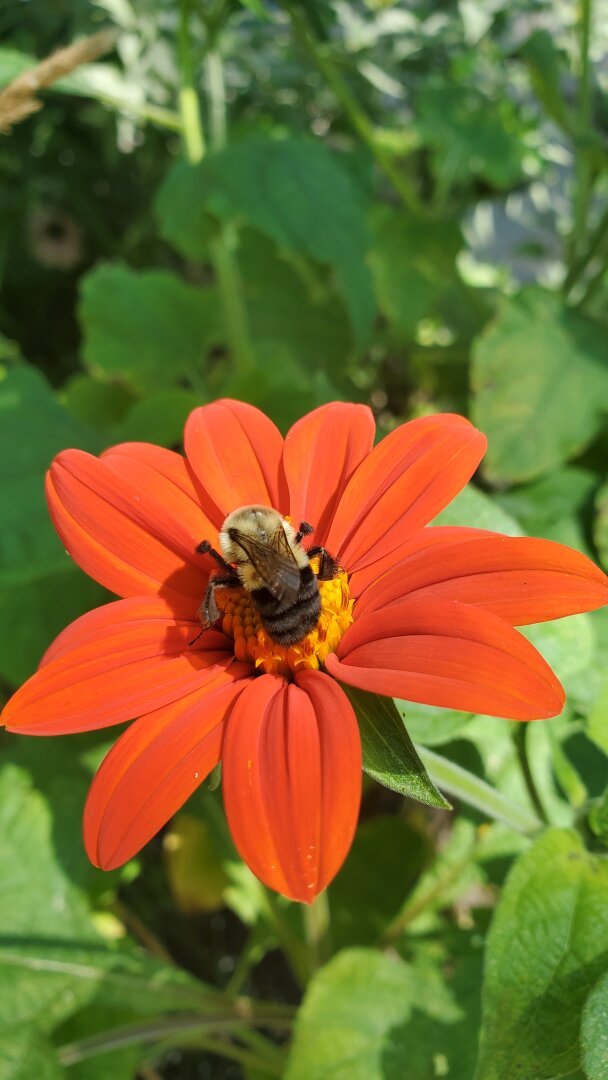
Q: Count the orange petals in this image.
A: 12